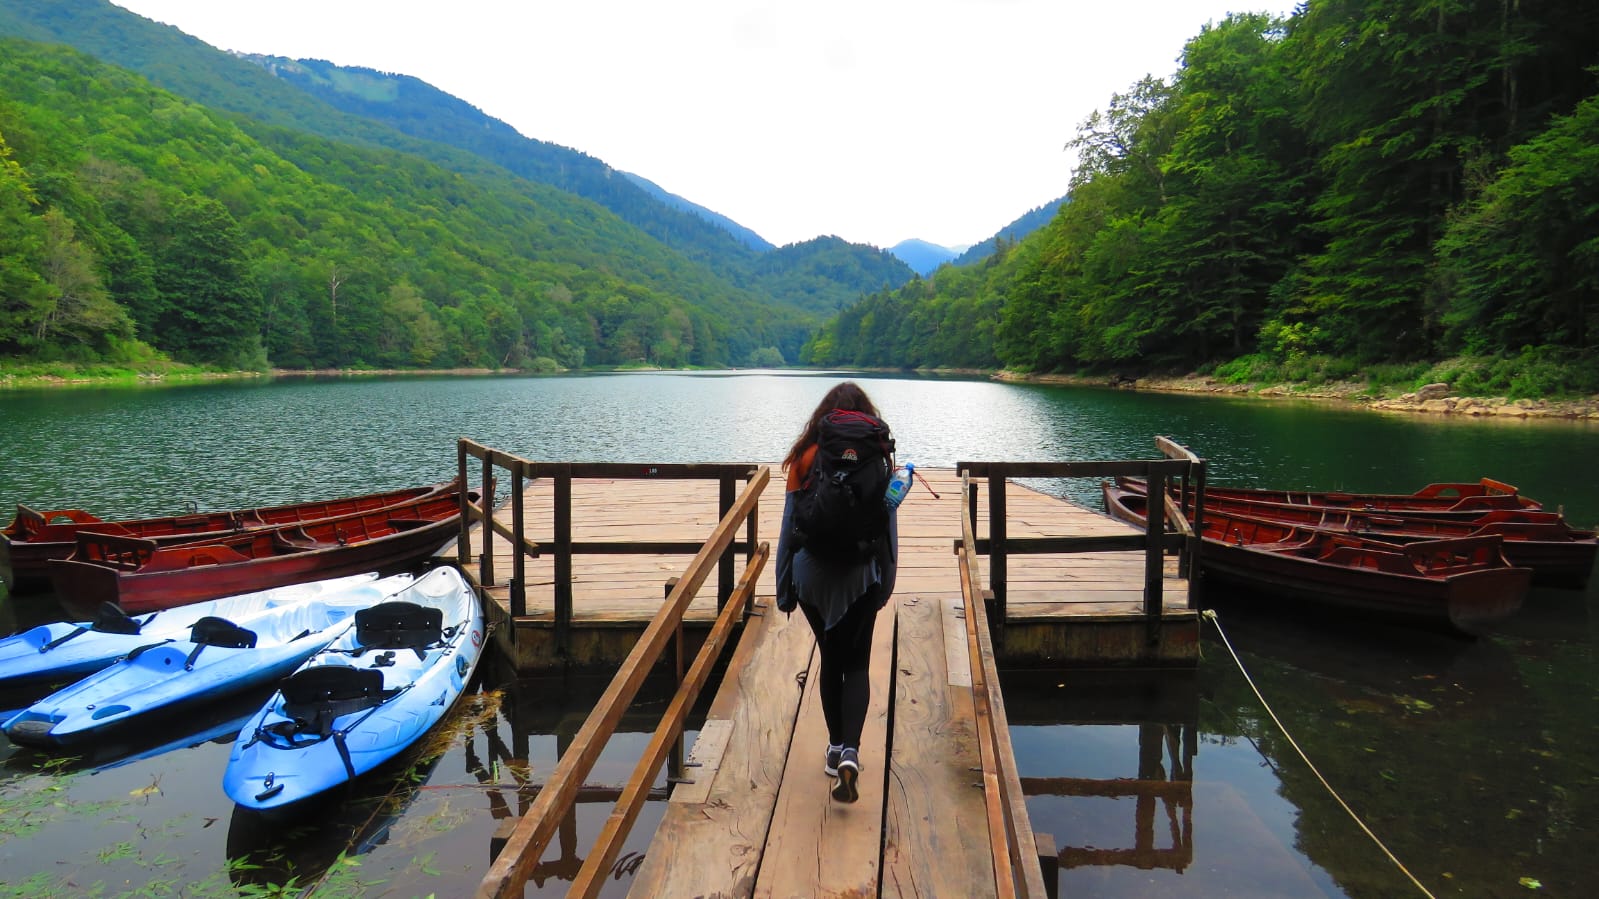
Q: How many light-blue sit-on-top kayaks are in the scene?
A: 3